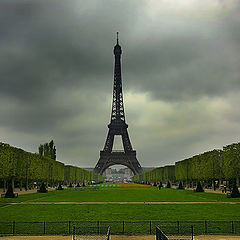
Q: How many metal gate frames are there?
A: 2